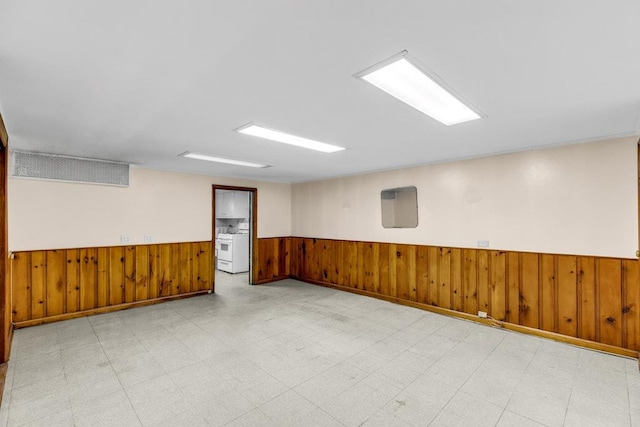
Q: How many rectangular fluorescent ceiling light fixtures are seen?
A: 3